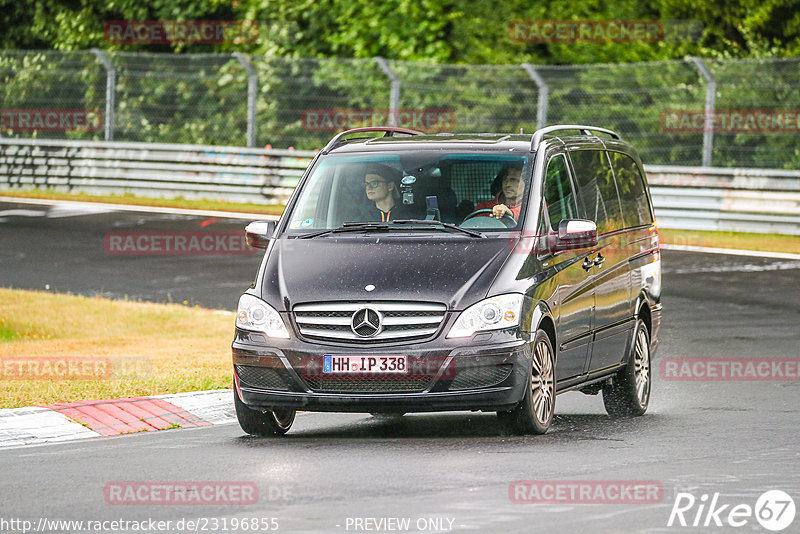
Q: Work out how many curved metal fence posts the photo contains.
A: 5